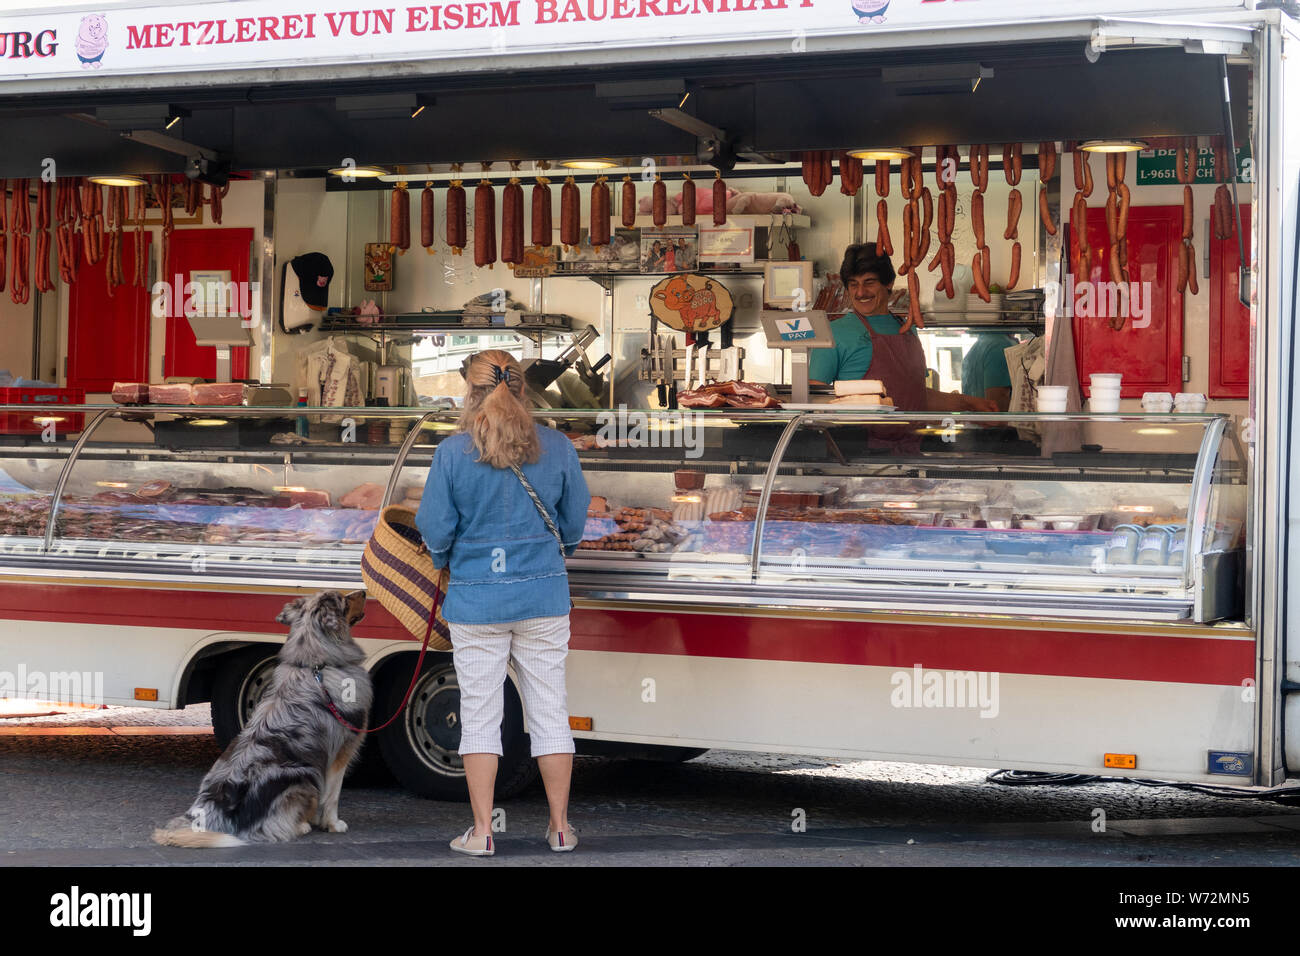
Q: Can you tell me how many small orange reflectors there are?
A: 3